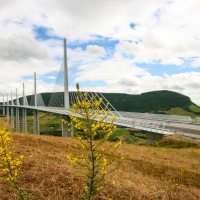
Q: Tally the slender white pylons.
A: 7